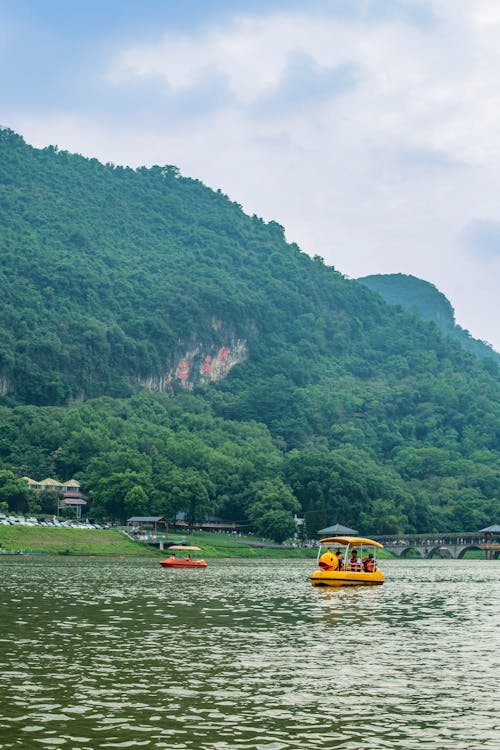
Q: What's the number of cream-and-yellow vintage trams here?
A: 0